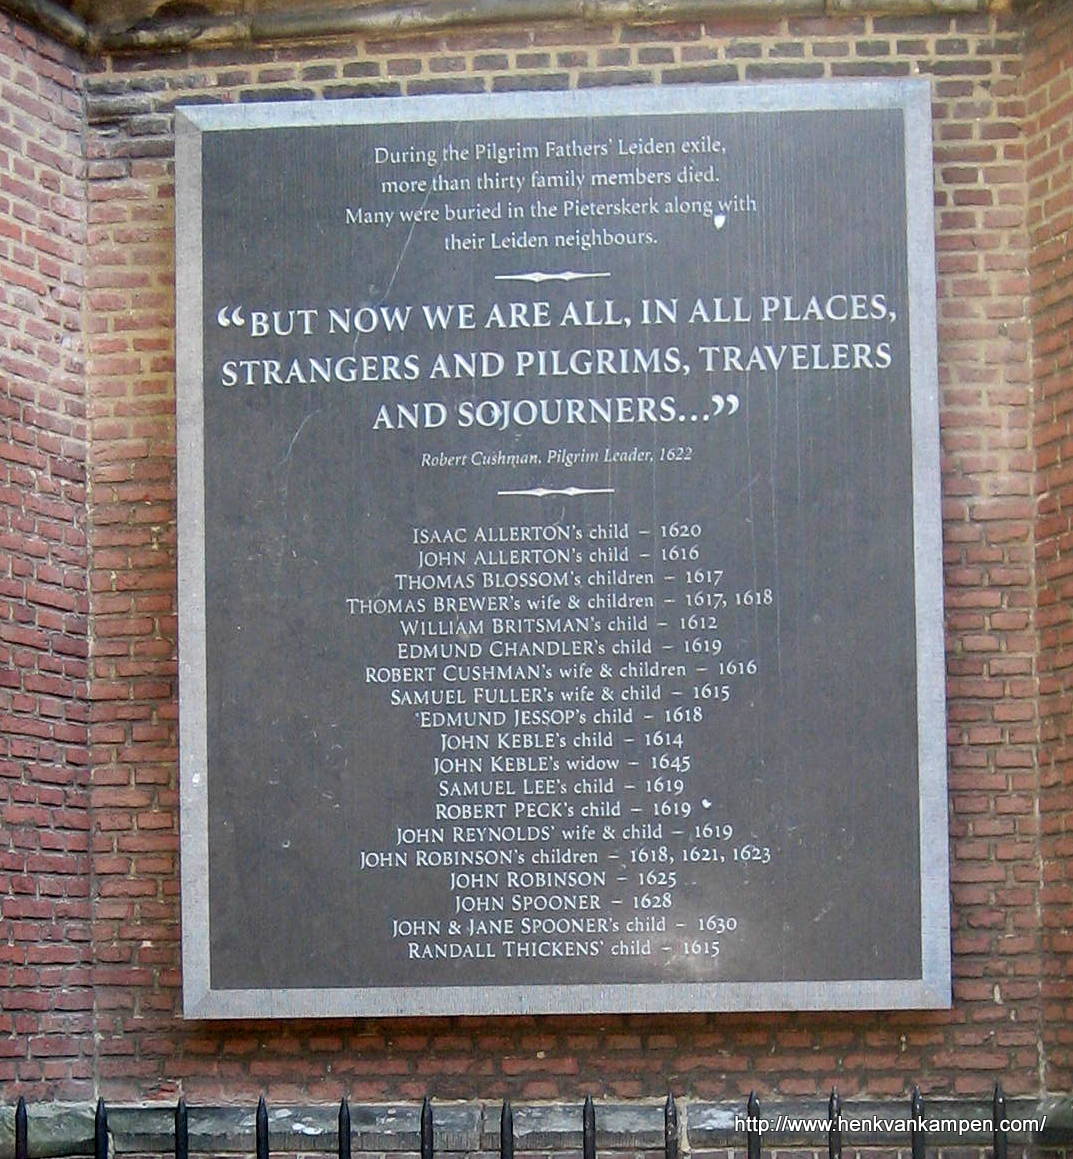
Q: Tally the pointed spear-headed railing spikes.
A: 13